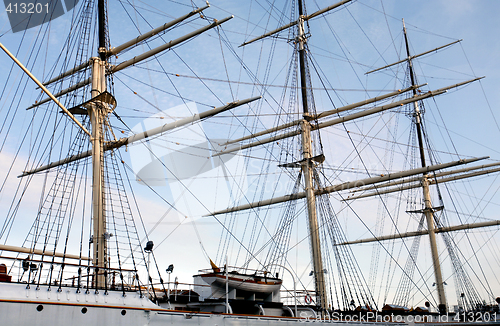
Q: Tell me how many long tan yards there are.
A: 12